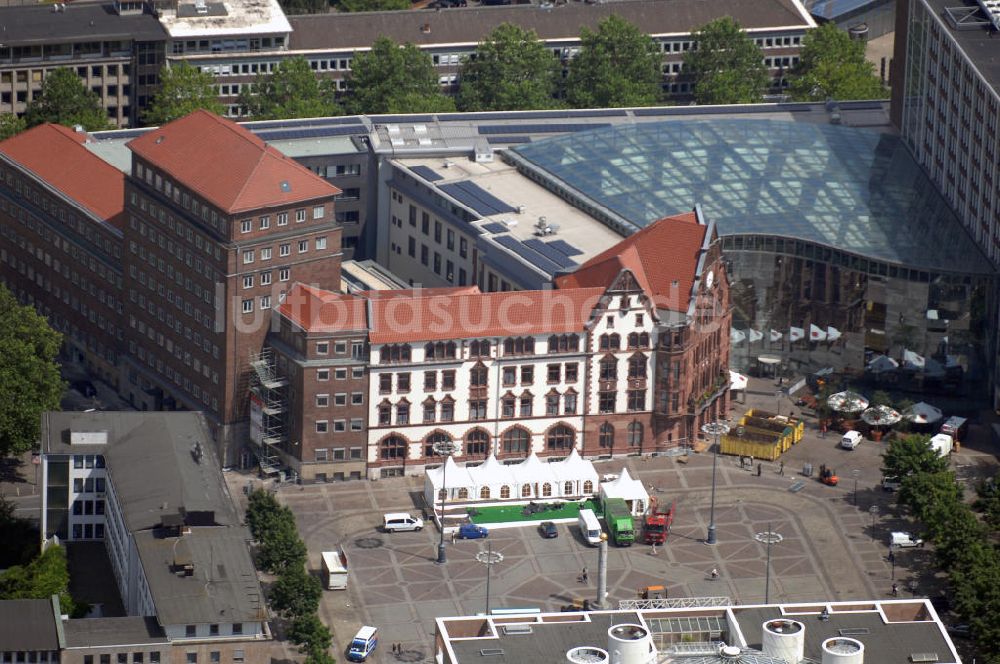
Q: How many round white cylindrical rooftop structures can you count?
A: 4